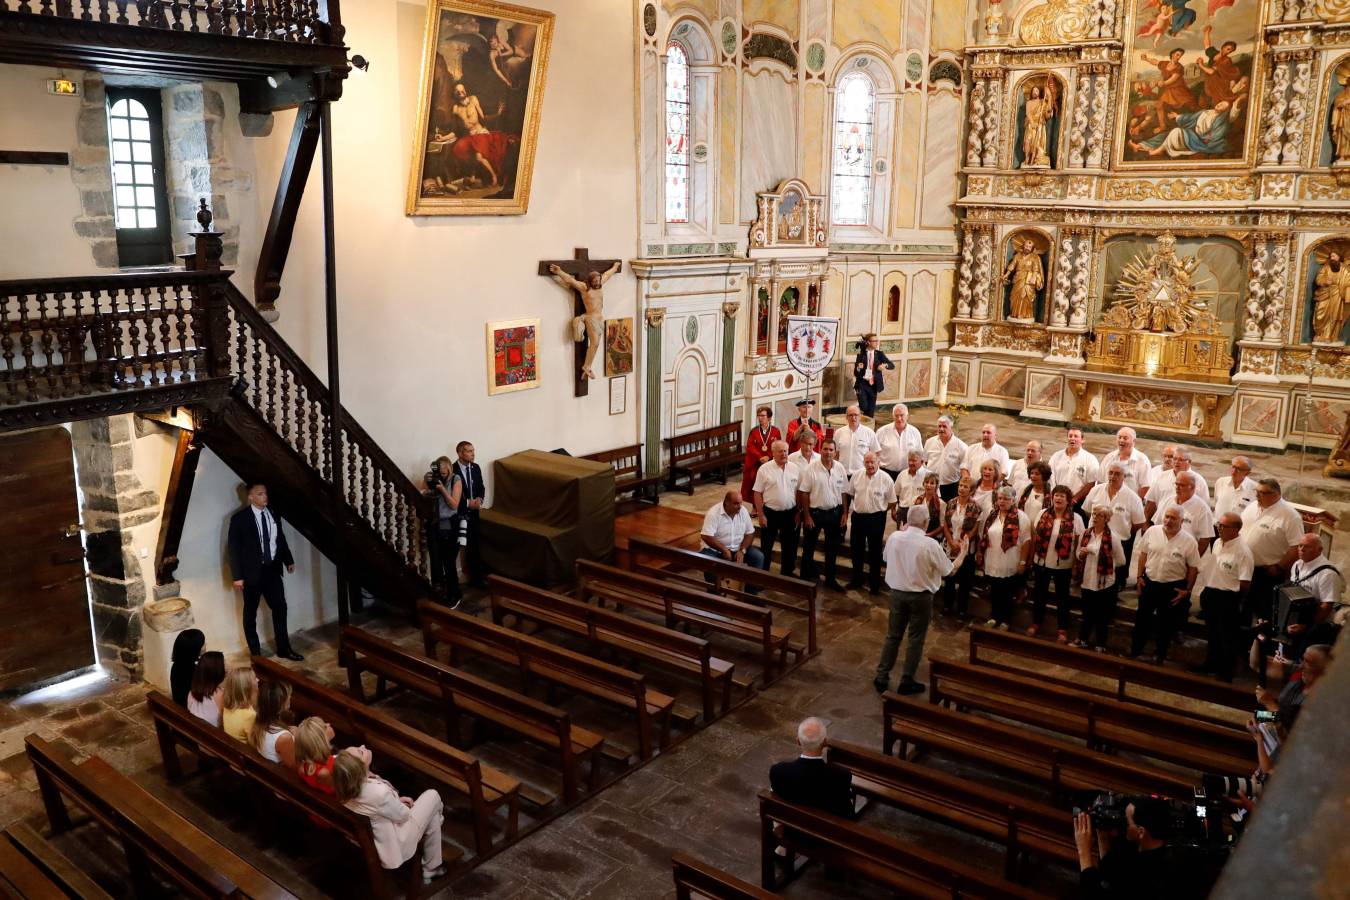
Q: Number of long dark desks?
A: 15